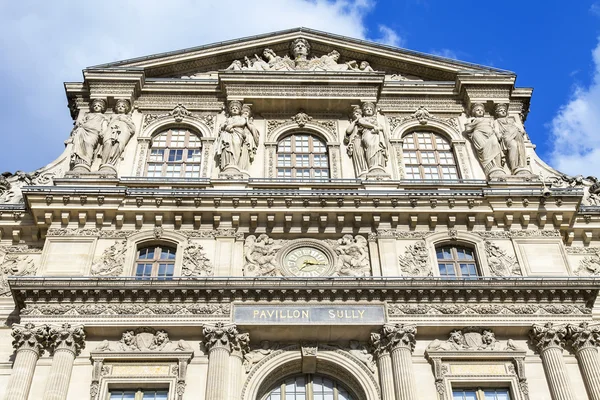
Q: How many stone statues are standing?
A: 8